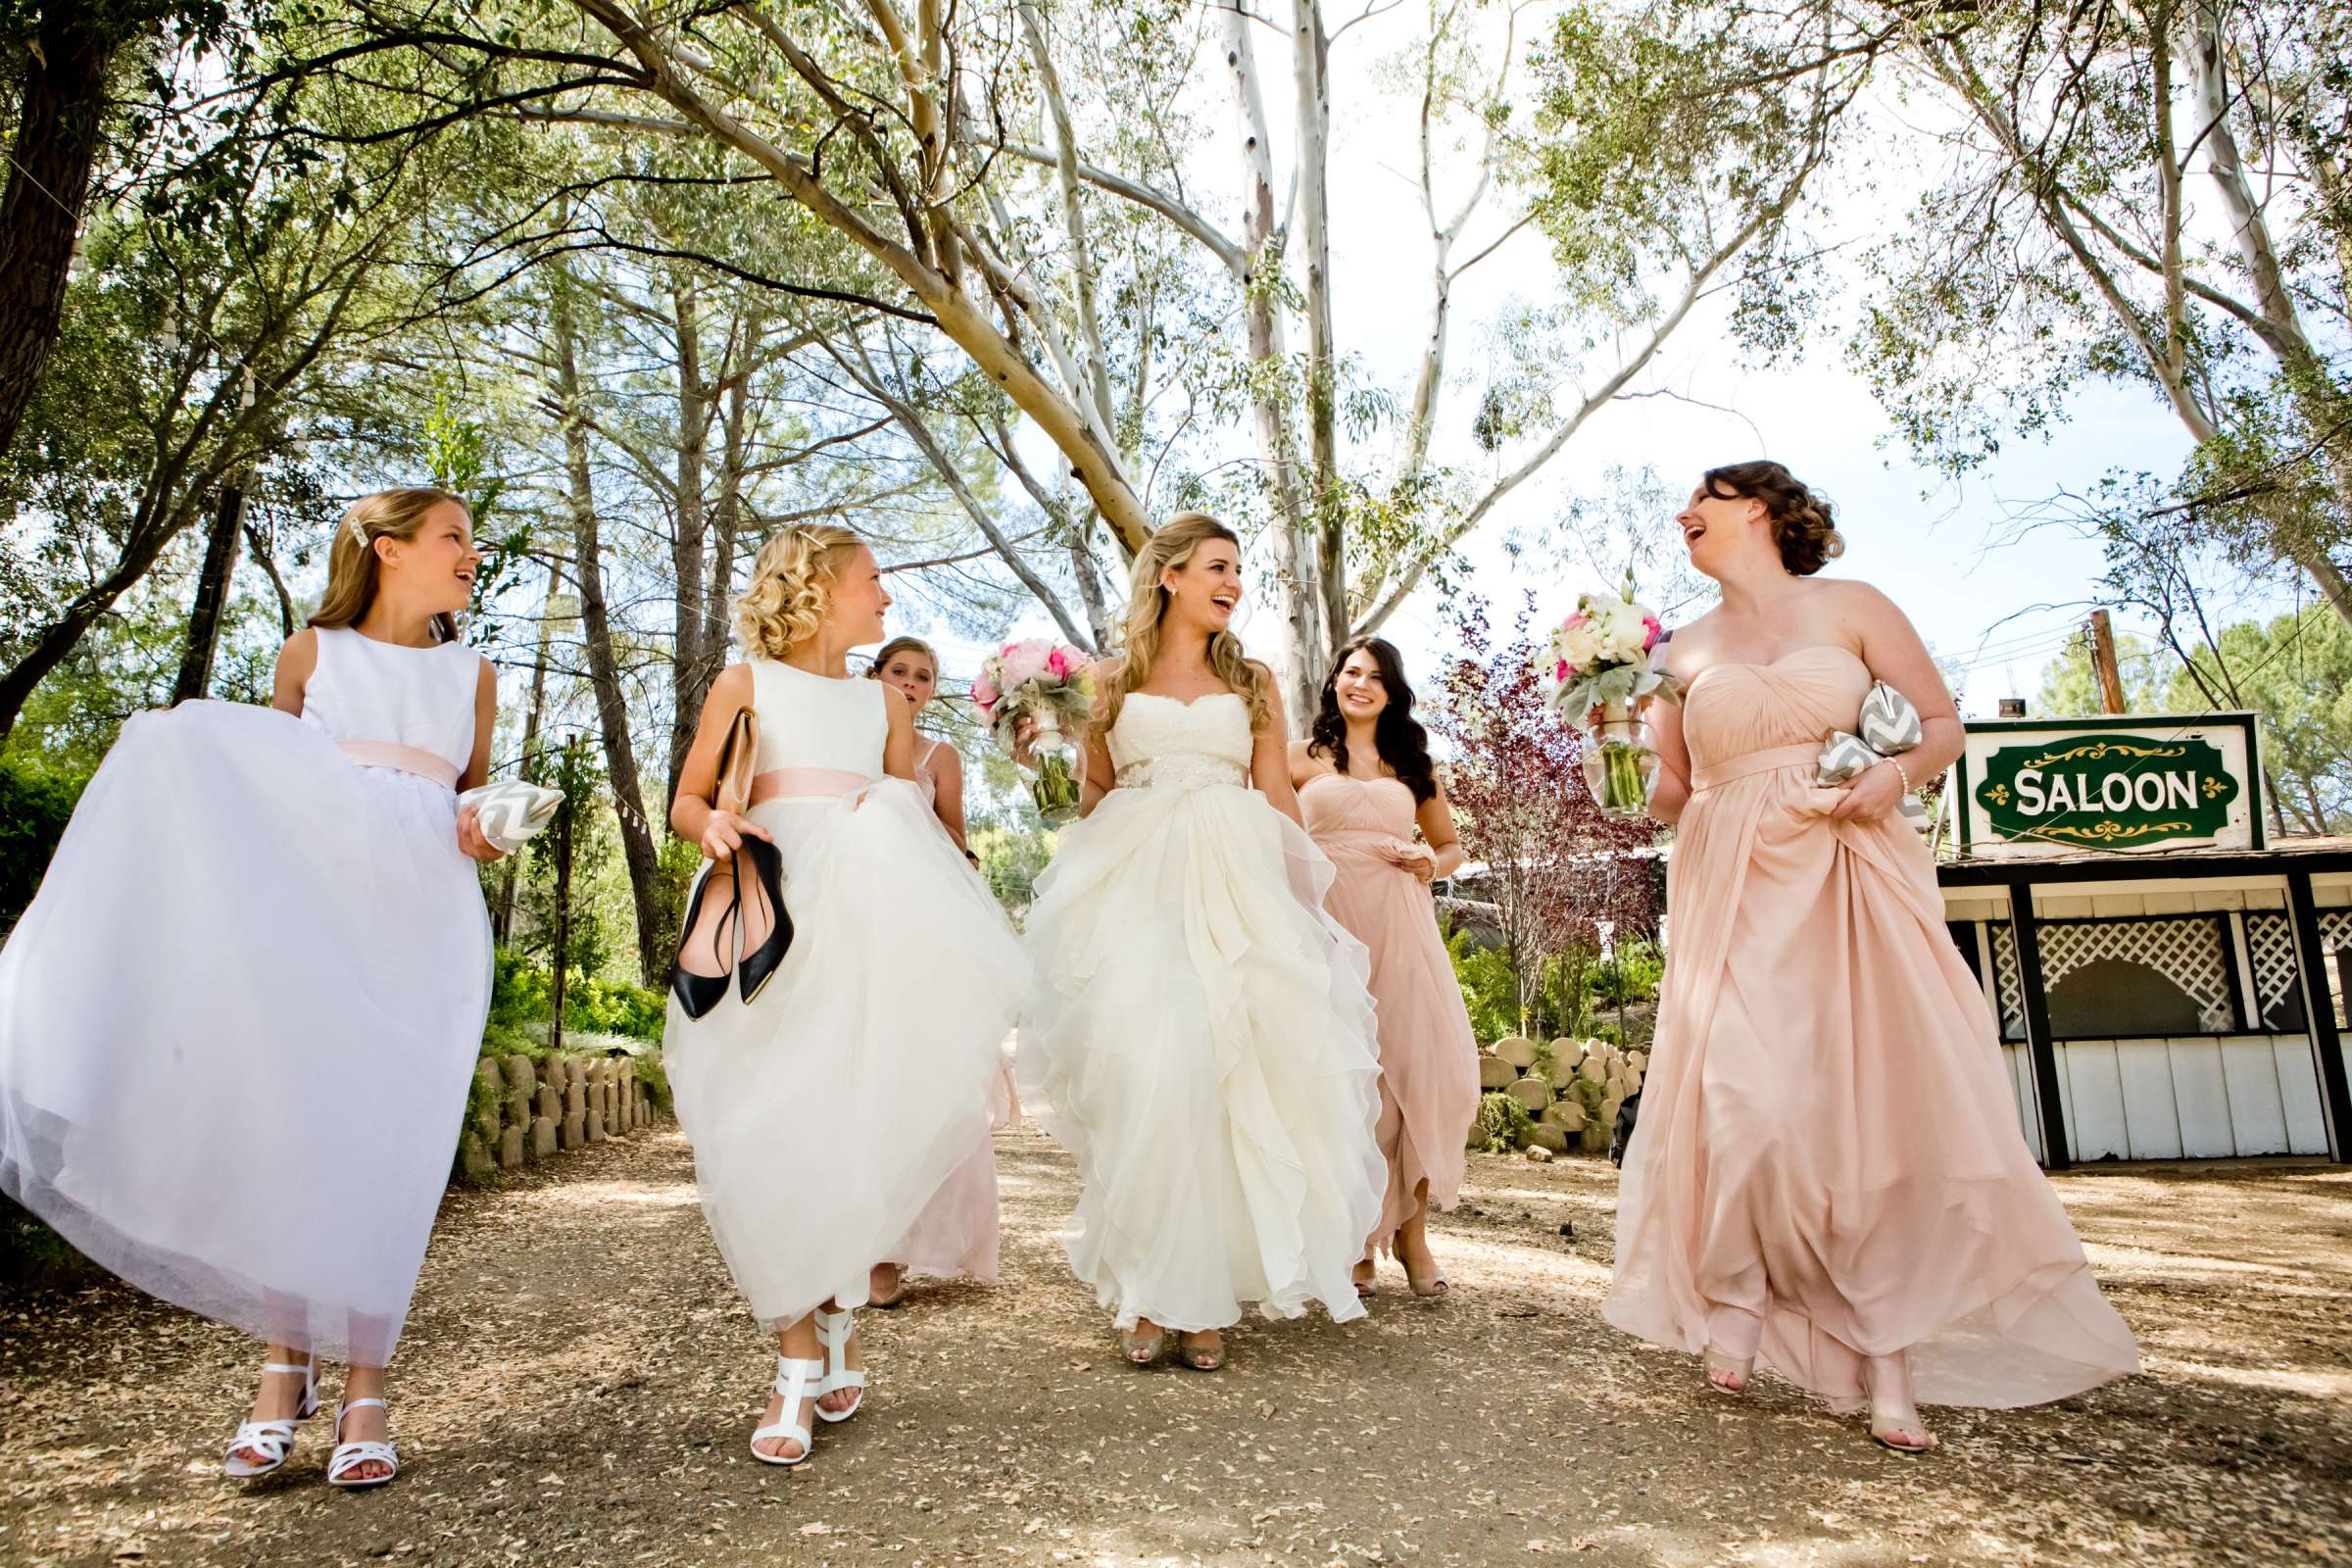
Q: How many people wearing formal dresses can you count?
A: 6